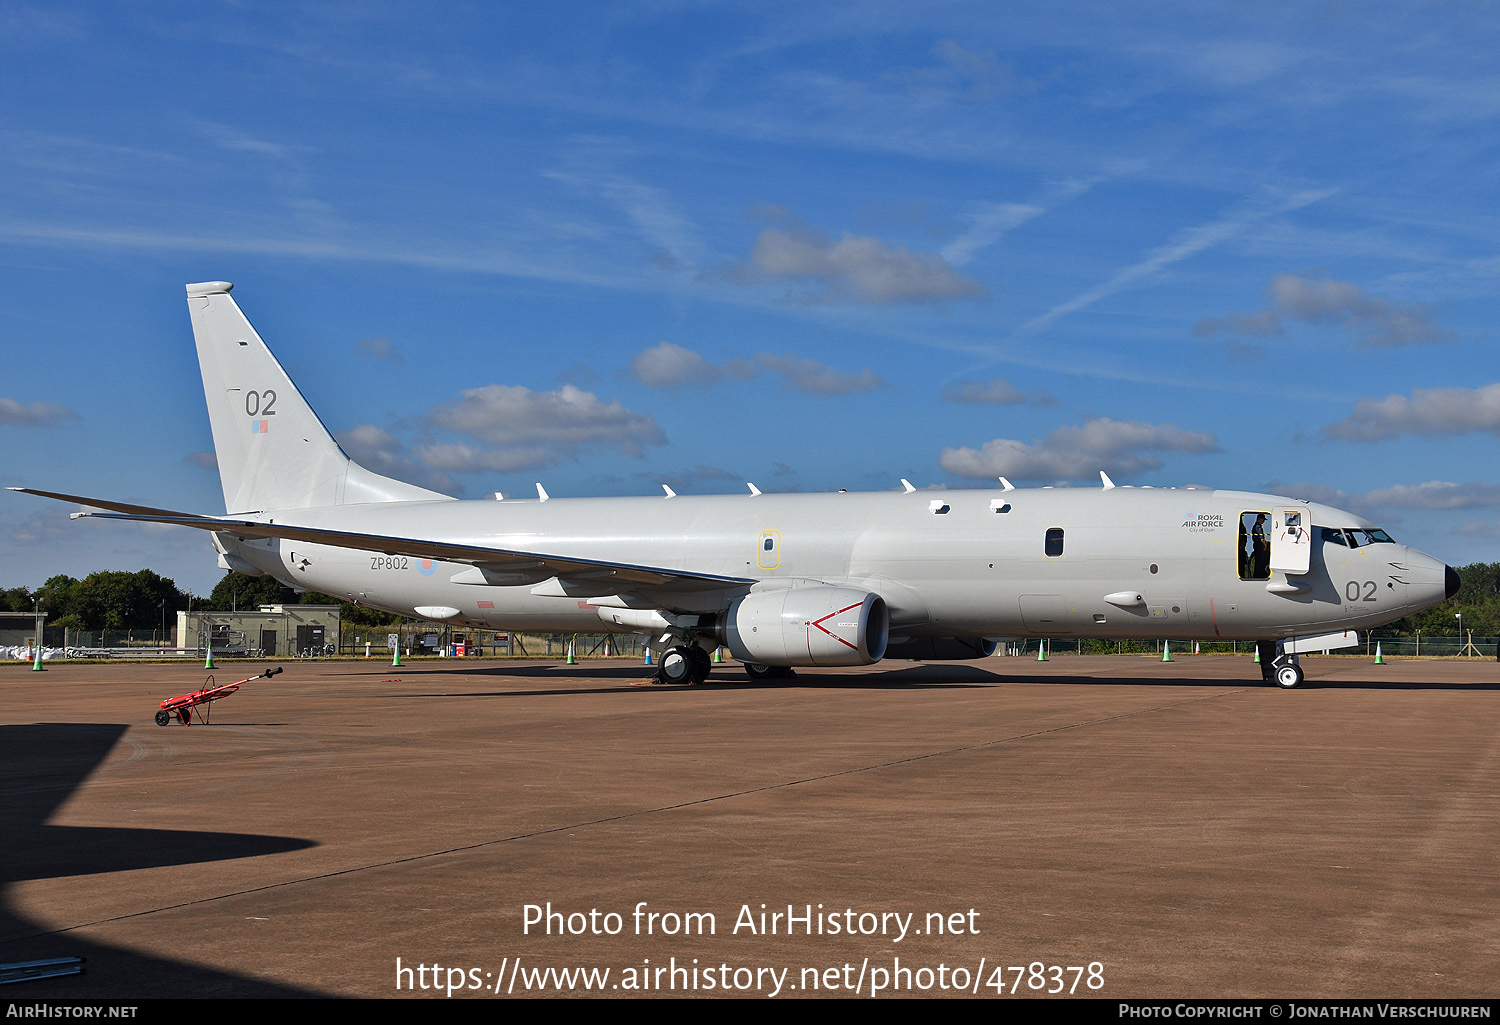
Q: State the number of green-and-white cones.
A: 9